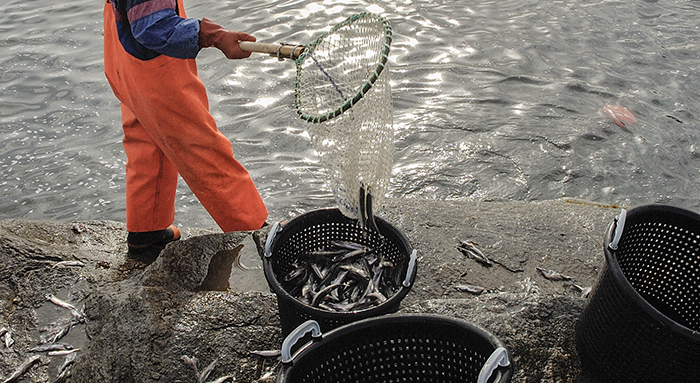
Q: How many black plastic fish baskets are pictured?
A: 3